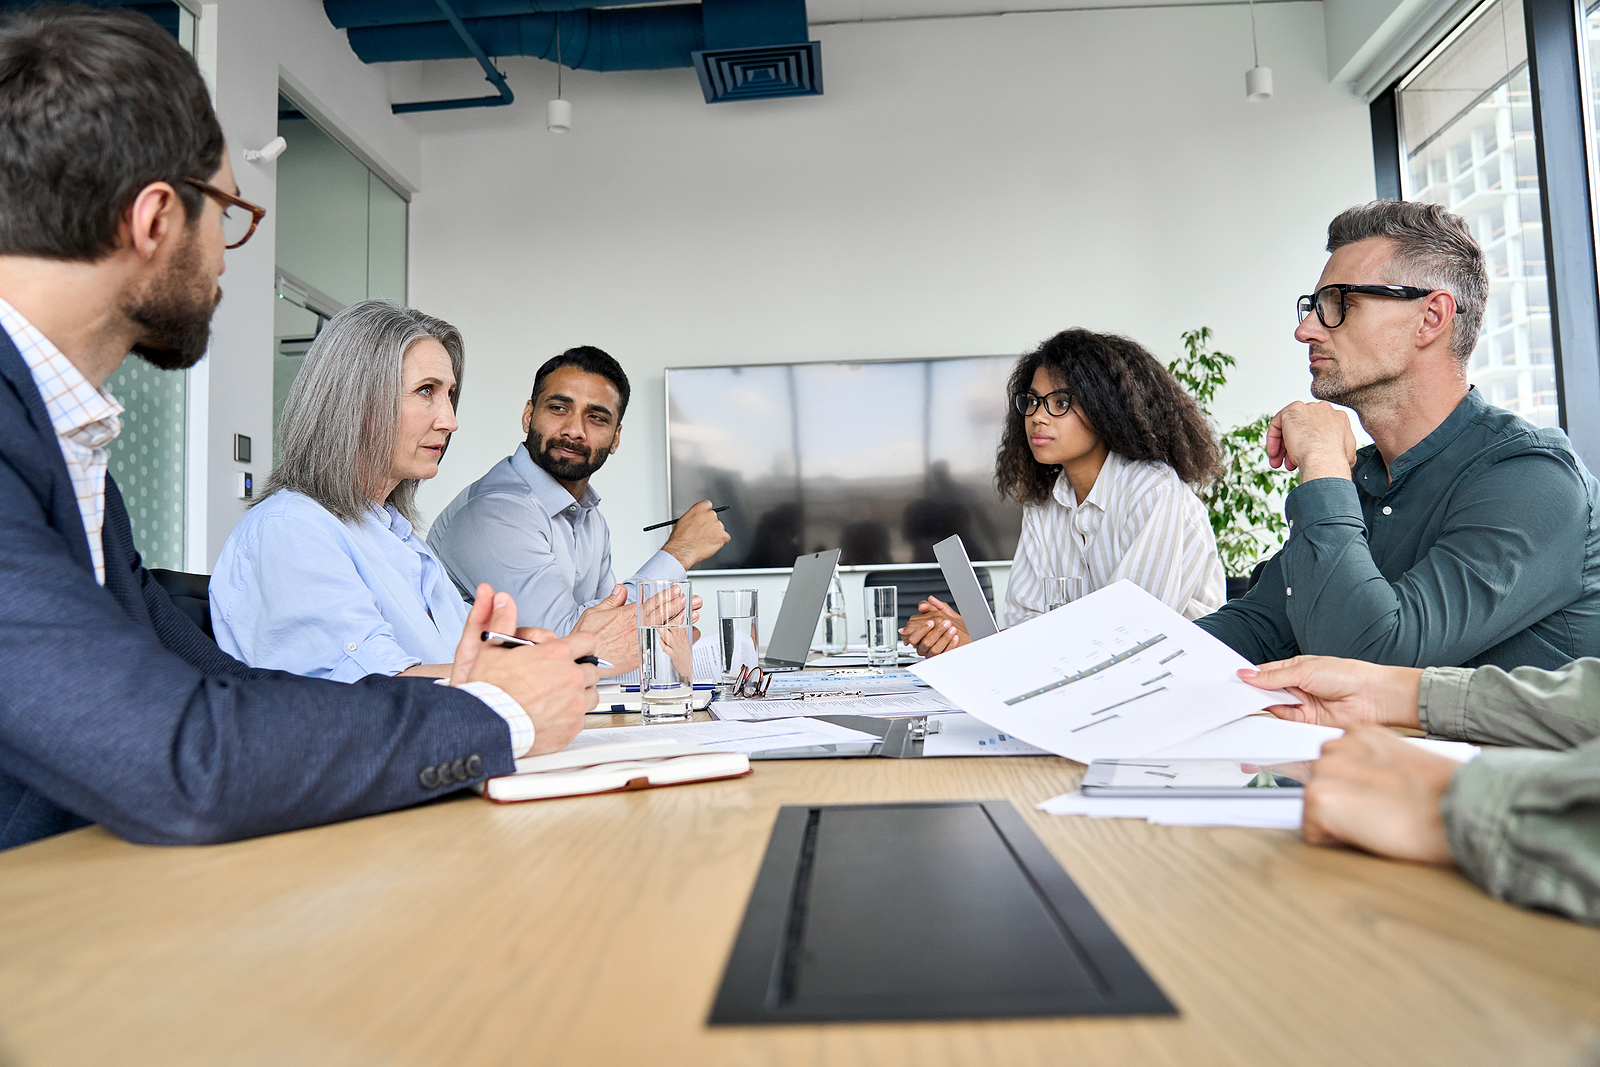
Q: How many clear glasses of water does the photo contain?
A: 4